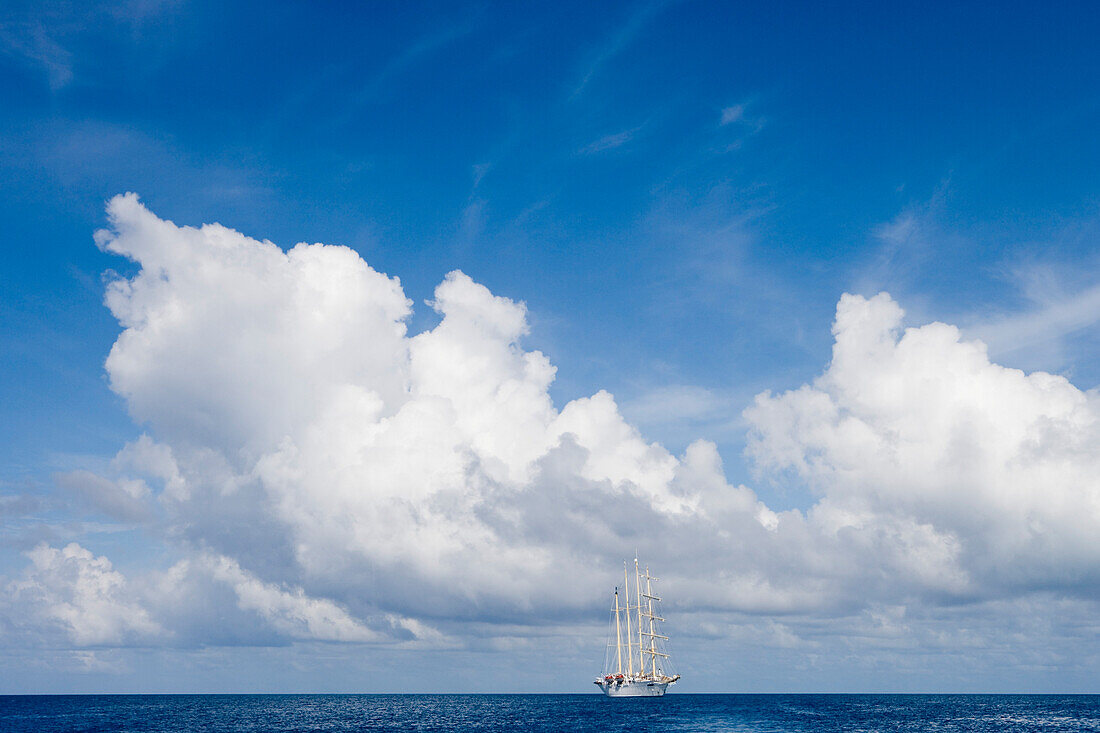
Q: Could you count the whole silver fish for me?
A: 0